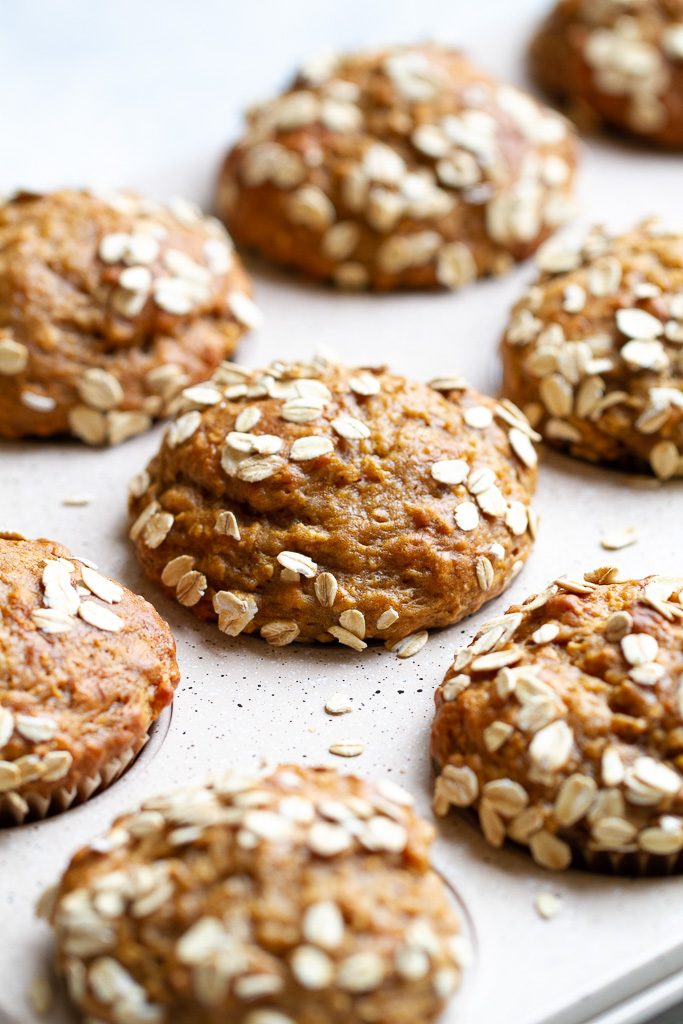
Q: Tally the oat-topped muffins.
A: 8